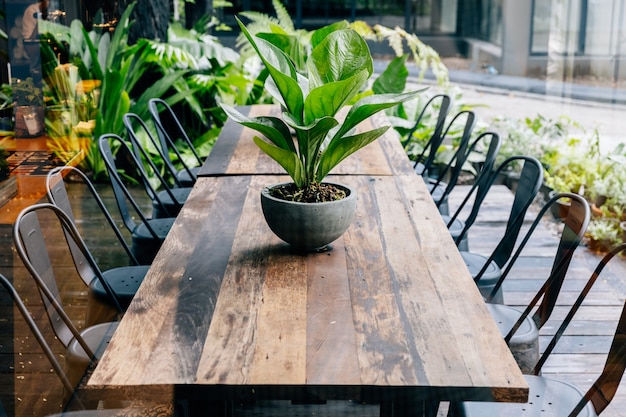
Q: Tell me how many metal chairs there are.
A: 12